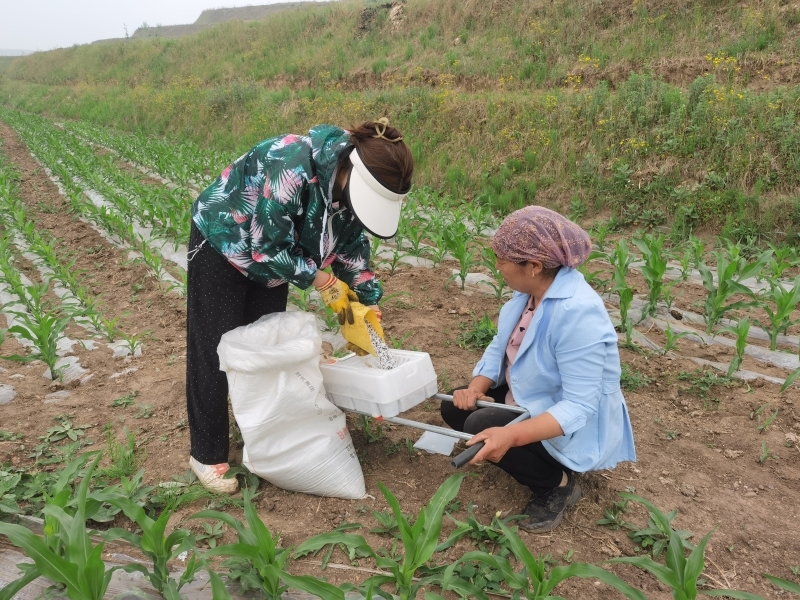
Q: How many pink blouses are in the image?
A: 1